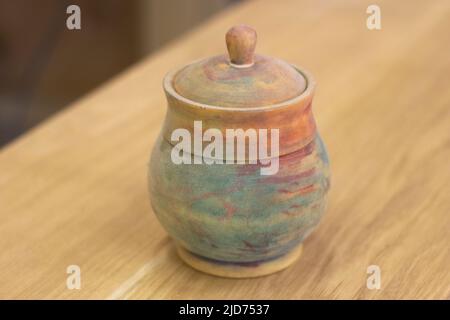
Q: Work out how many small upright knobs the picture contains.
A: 1